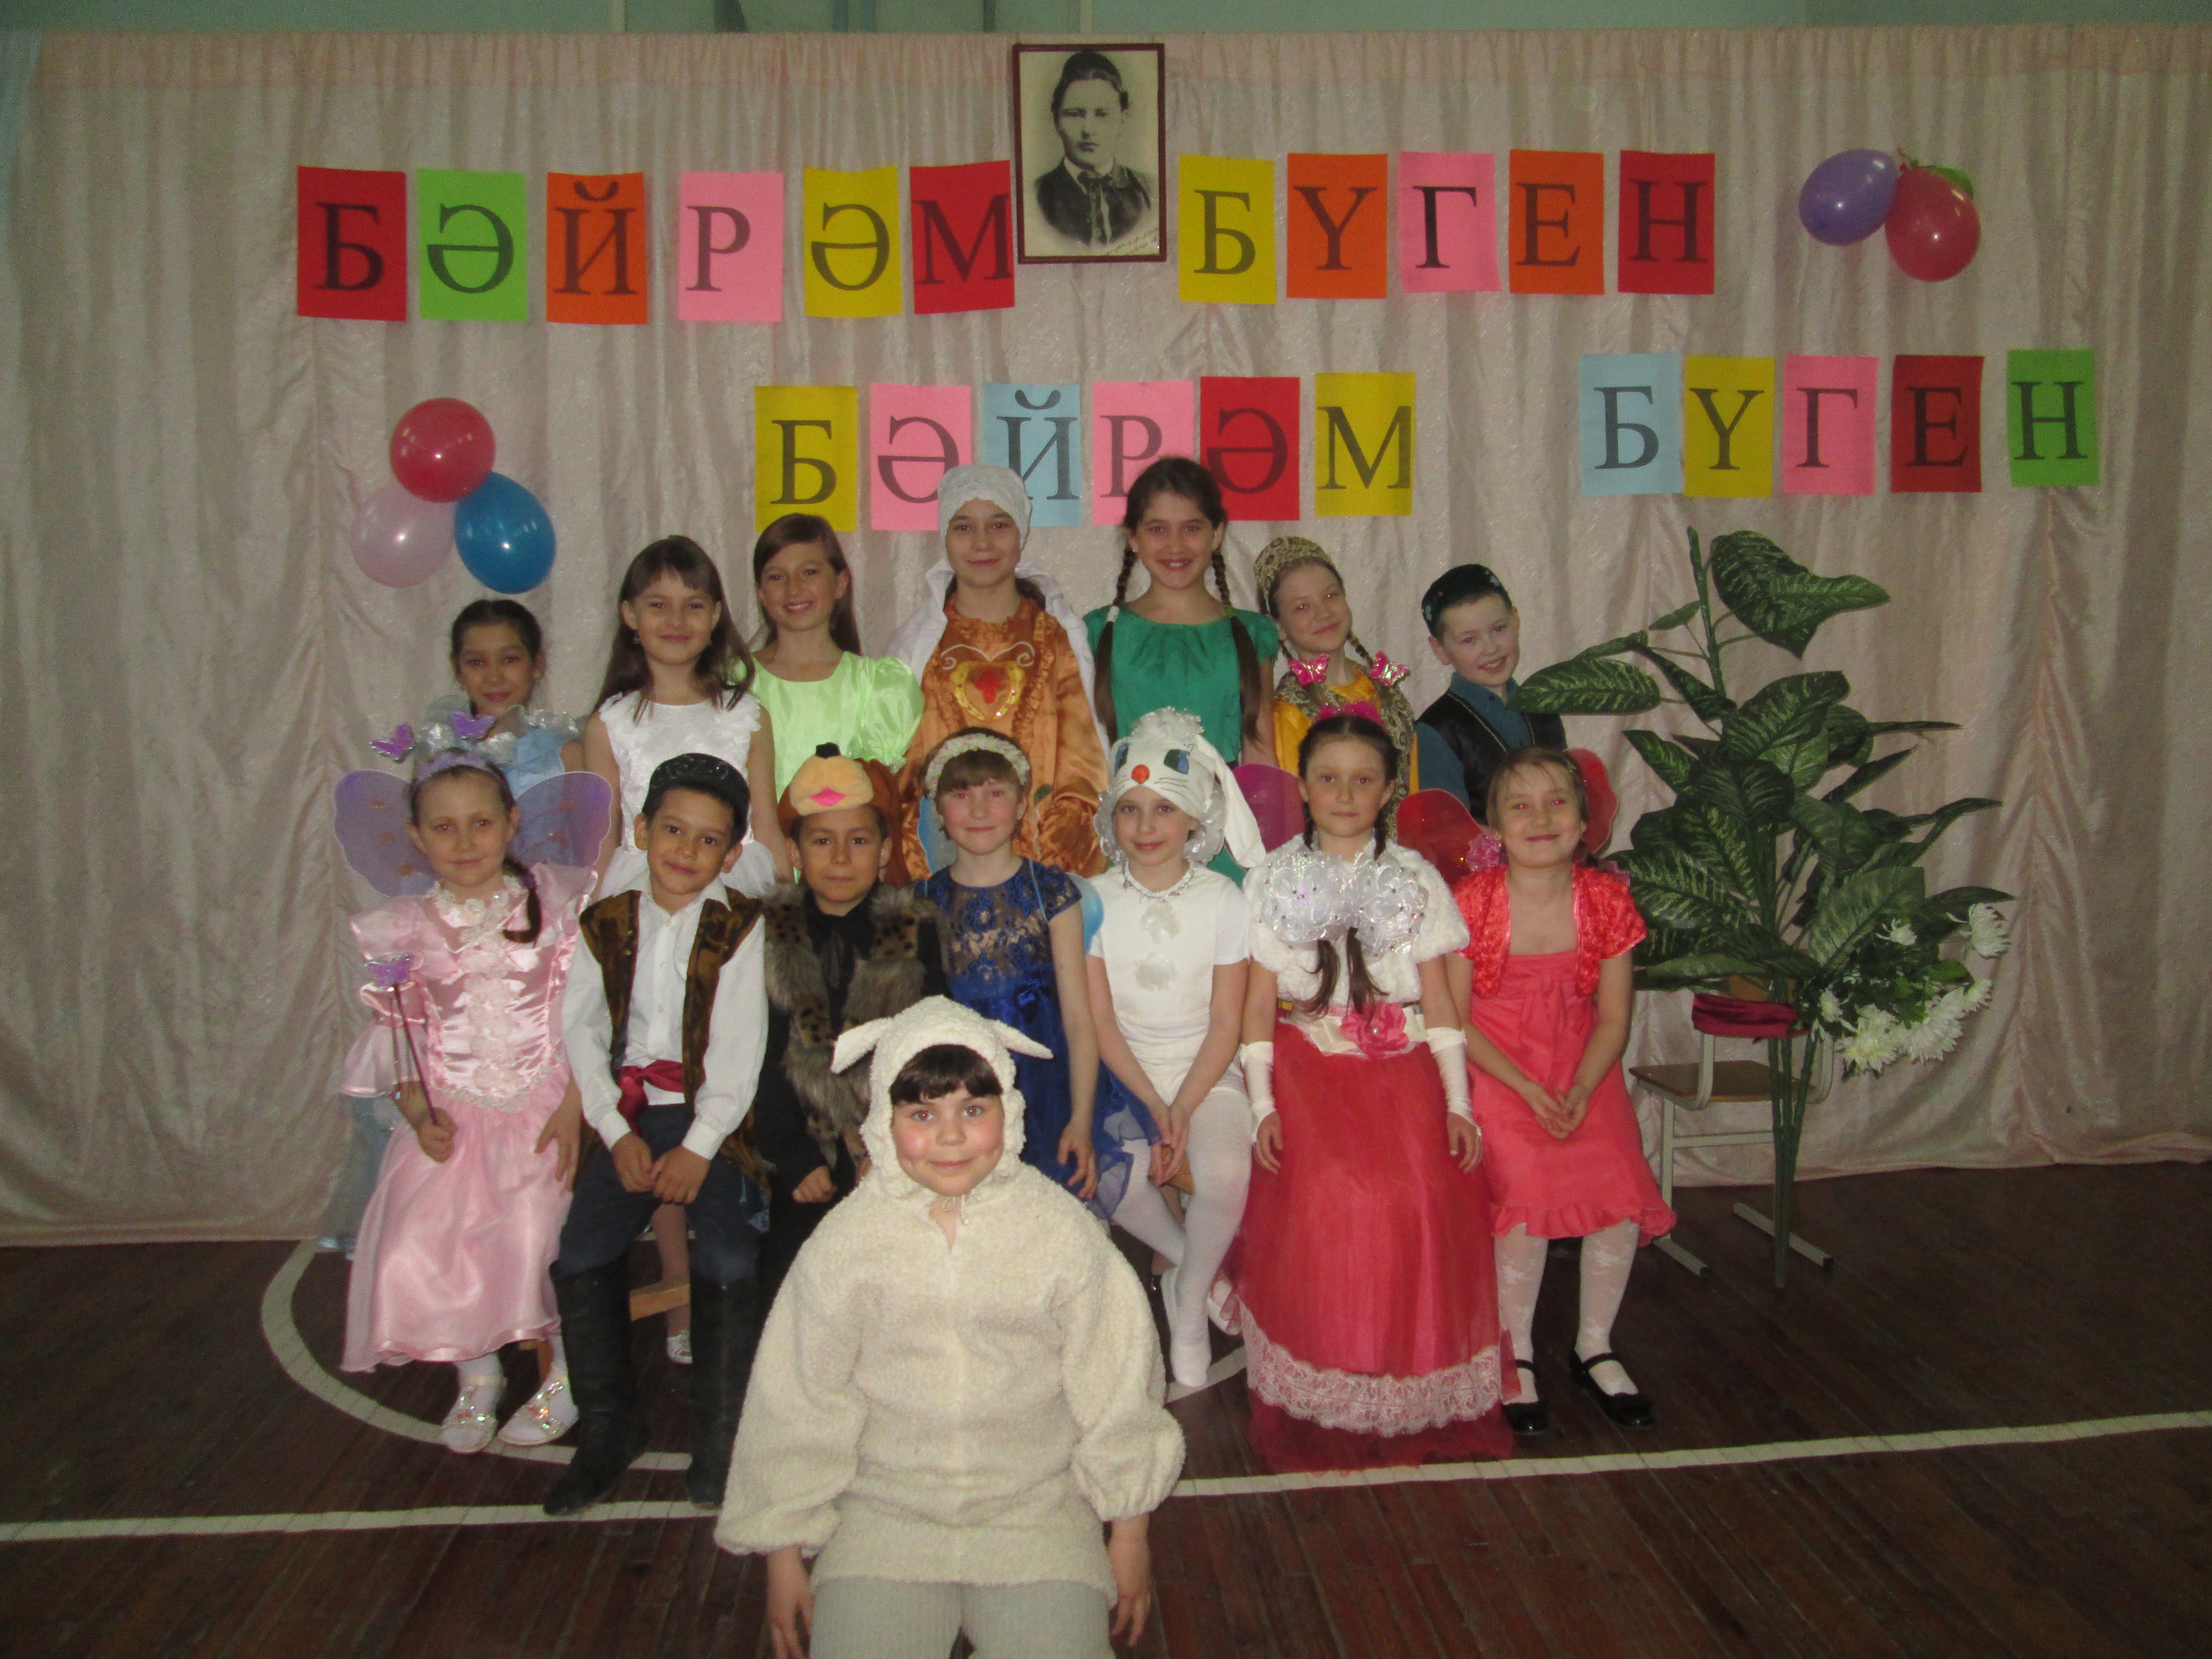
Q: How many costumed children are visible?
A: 15